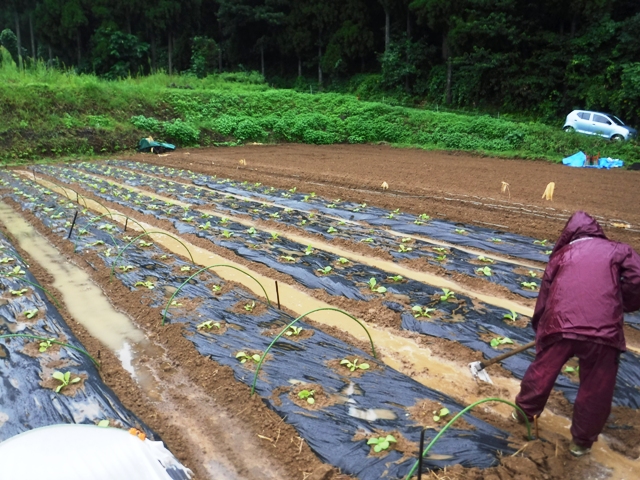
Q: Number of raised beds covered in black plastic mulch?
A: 5